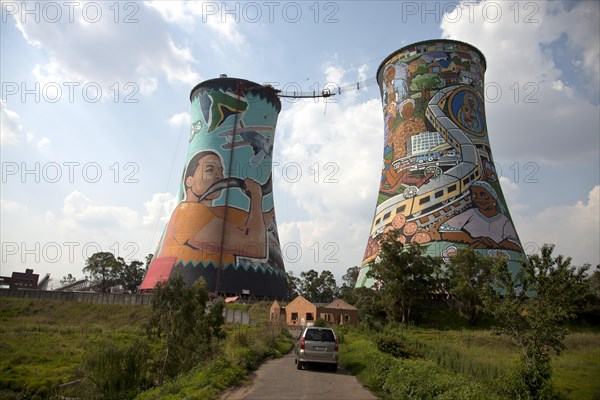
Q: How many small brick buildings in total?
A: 3